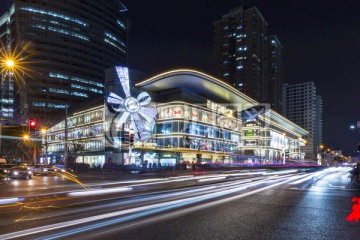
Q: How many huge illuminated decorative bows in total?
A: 1